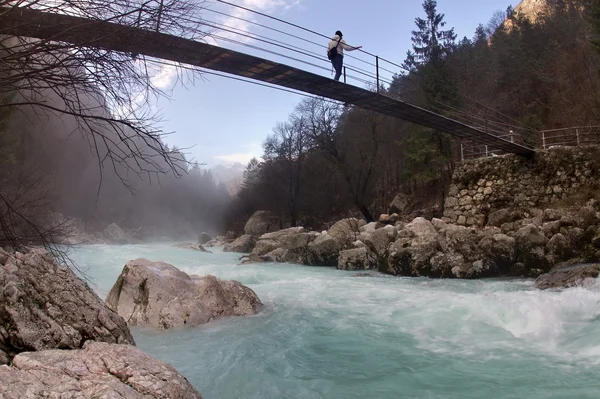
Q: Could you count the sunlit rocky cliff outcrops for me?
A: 1